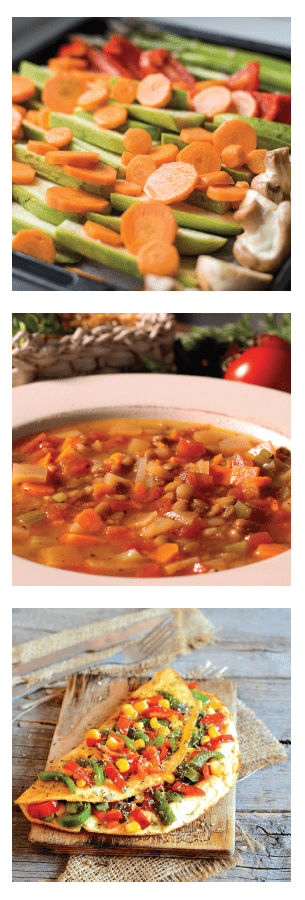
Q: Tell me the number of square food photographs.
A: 3